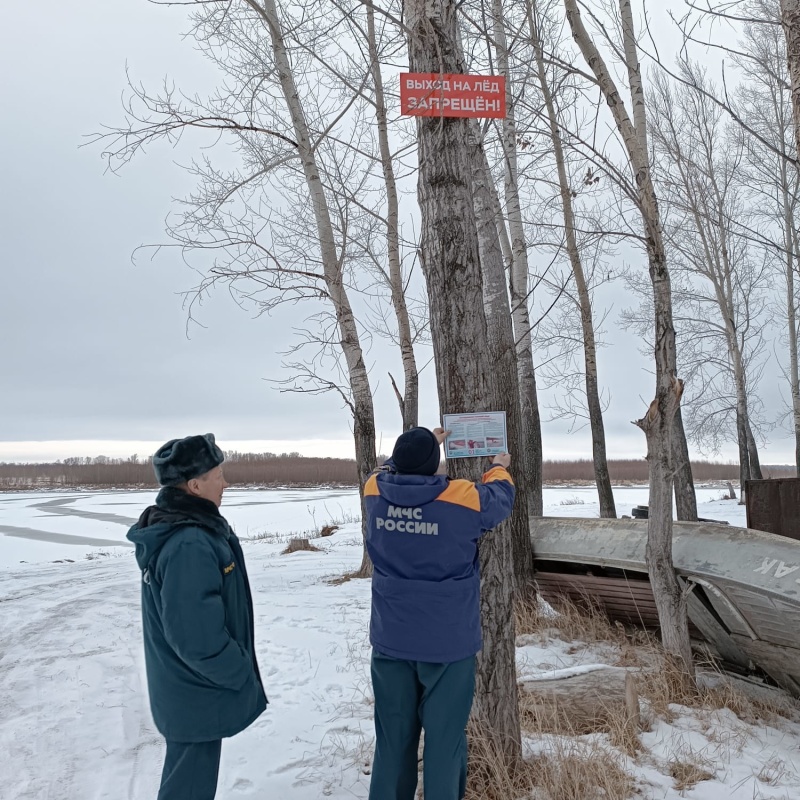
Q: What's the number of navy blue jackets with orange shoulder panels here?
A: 1